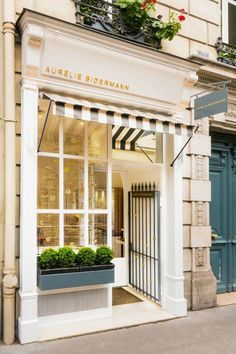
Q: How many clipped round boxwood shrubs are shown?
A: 4